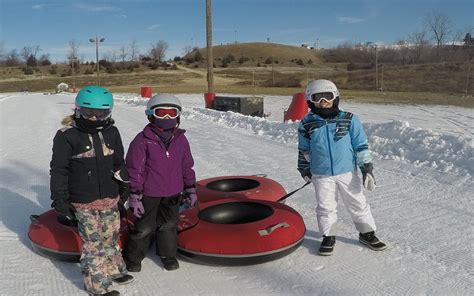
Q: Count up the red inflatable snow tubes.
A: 3